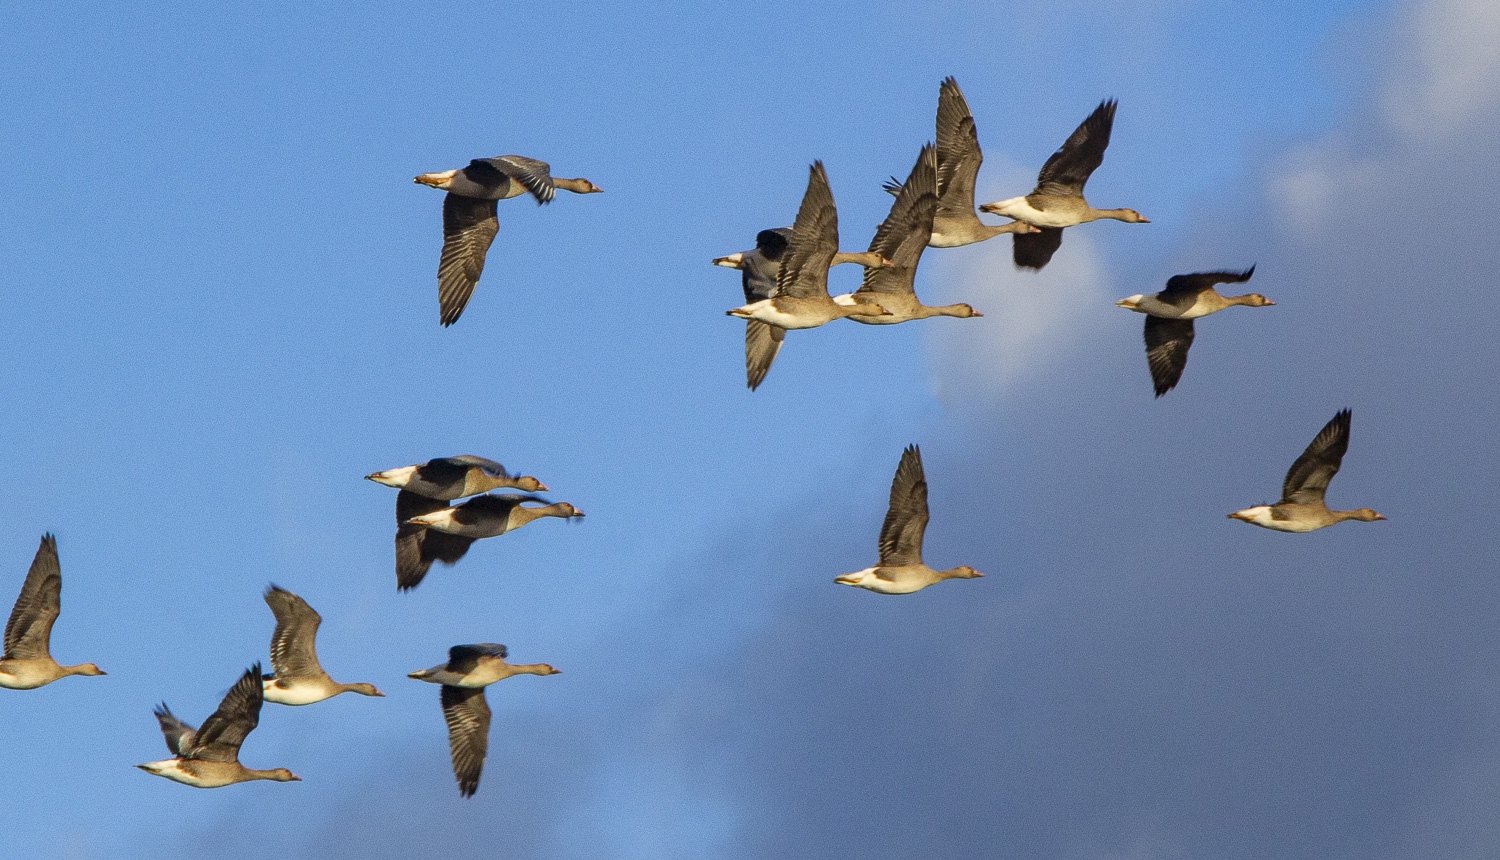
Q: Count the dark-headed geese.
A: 15